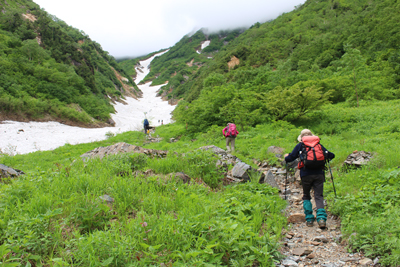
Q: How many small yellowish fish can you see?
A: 0